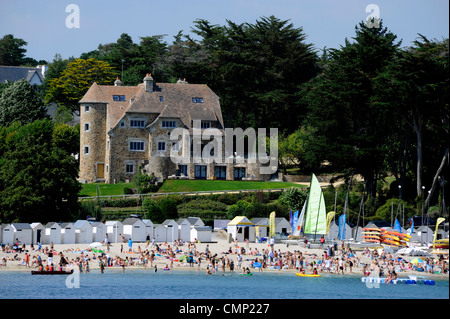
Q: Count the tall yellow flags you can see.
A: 3